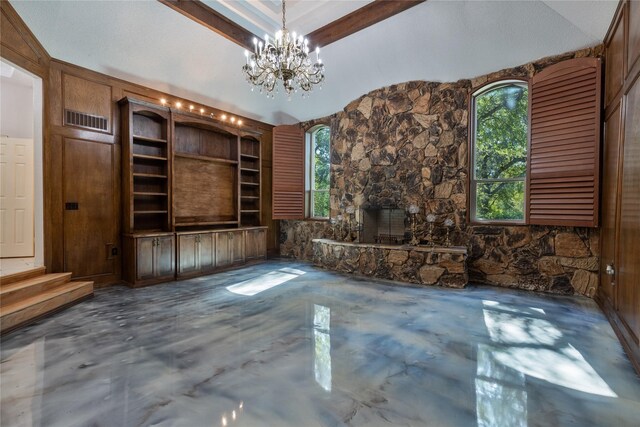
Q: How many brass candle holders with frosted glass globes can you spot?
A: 6